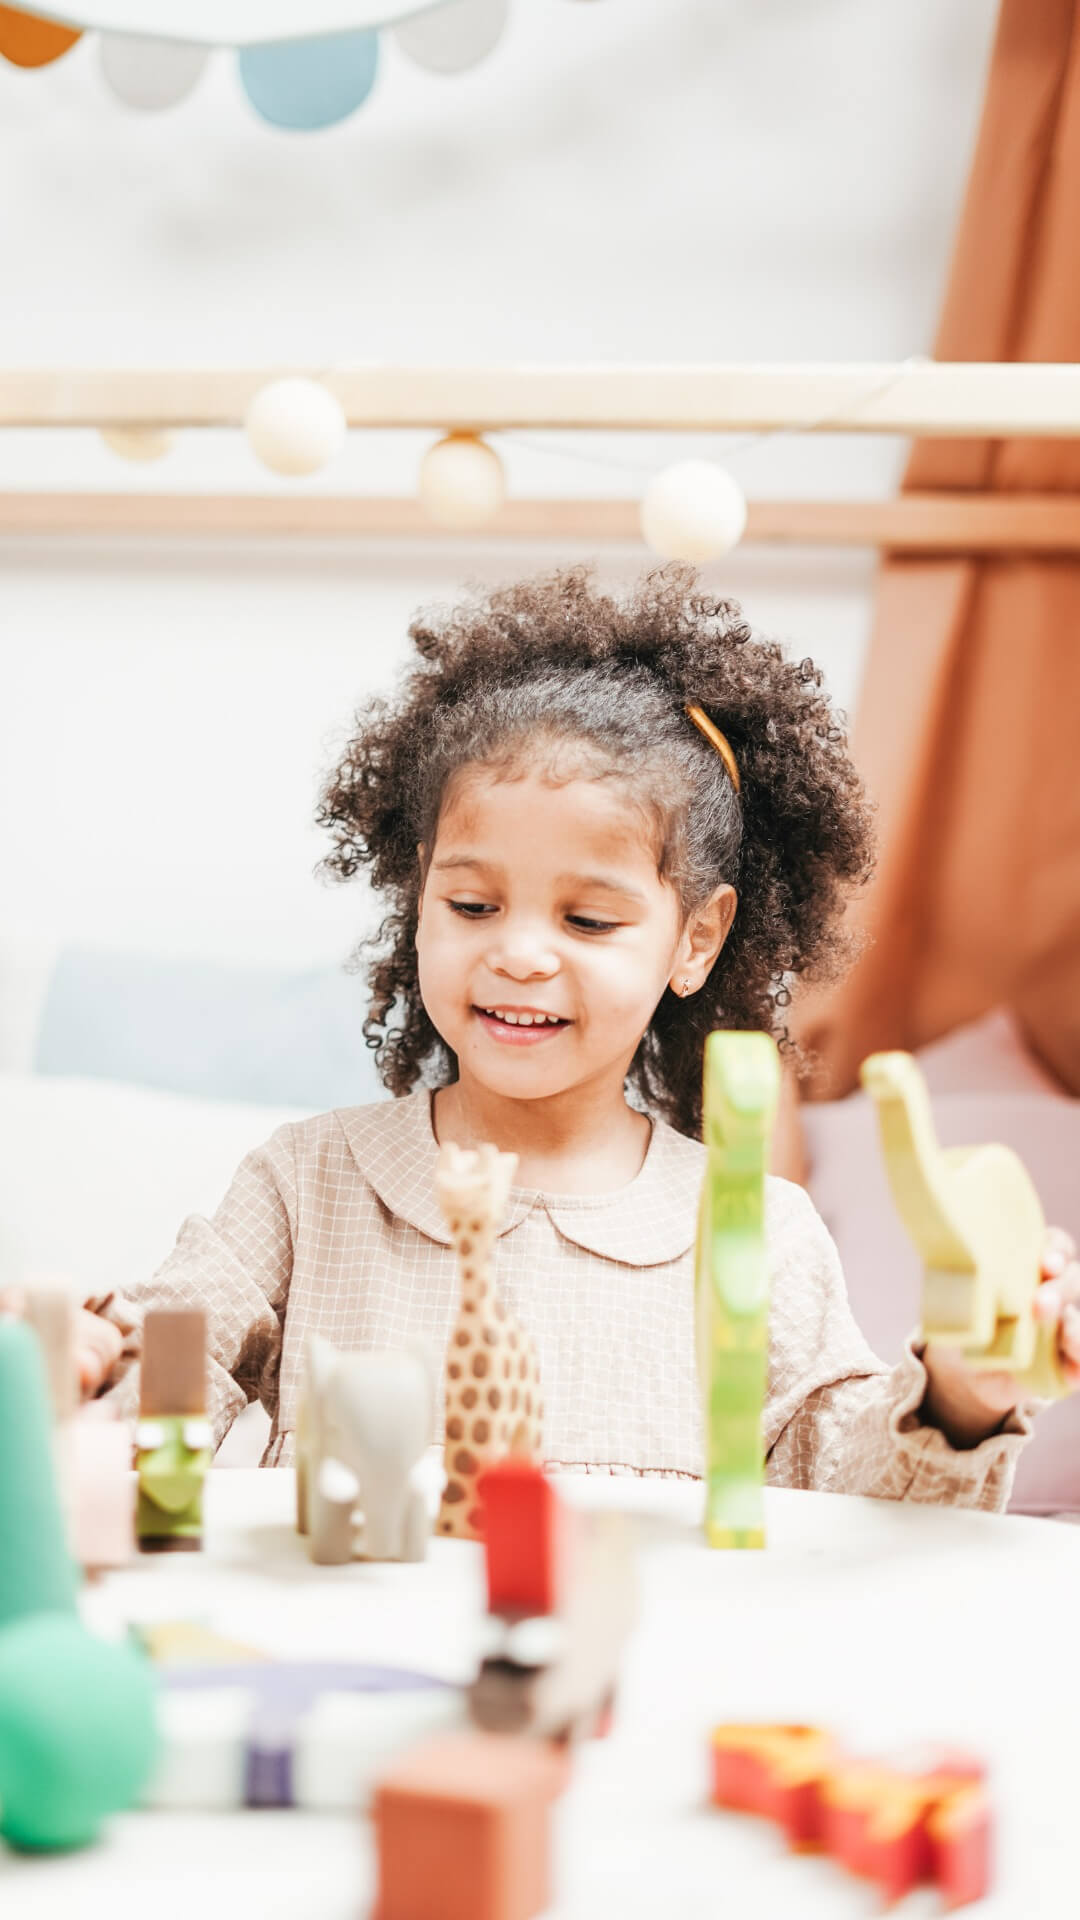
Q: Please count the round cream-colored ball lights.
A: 4